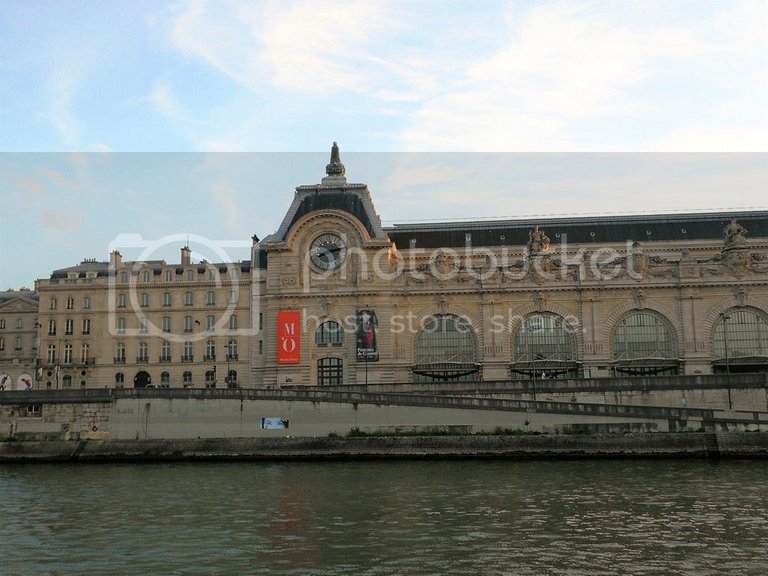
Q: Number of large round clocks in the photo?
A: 1